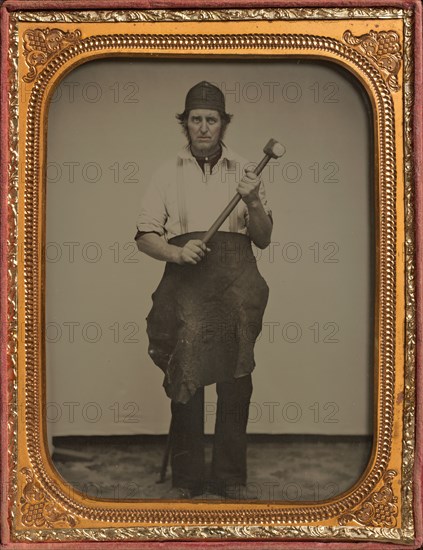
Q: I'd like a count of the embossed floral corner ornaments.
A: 4